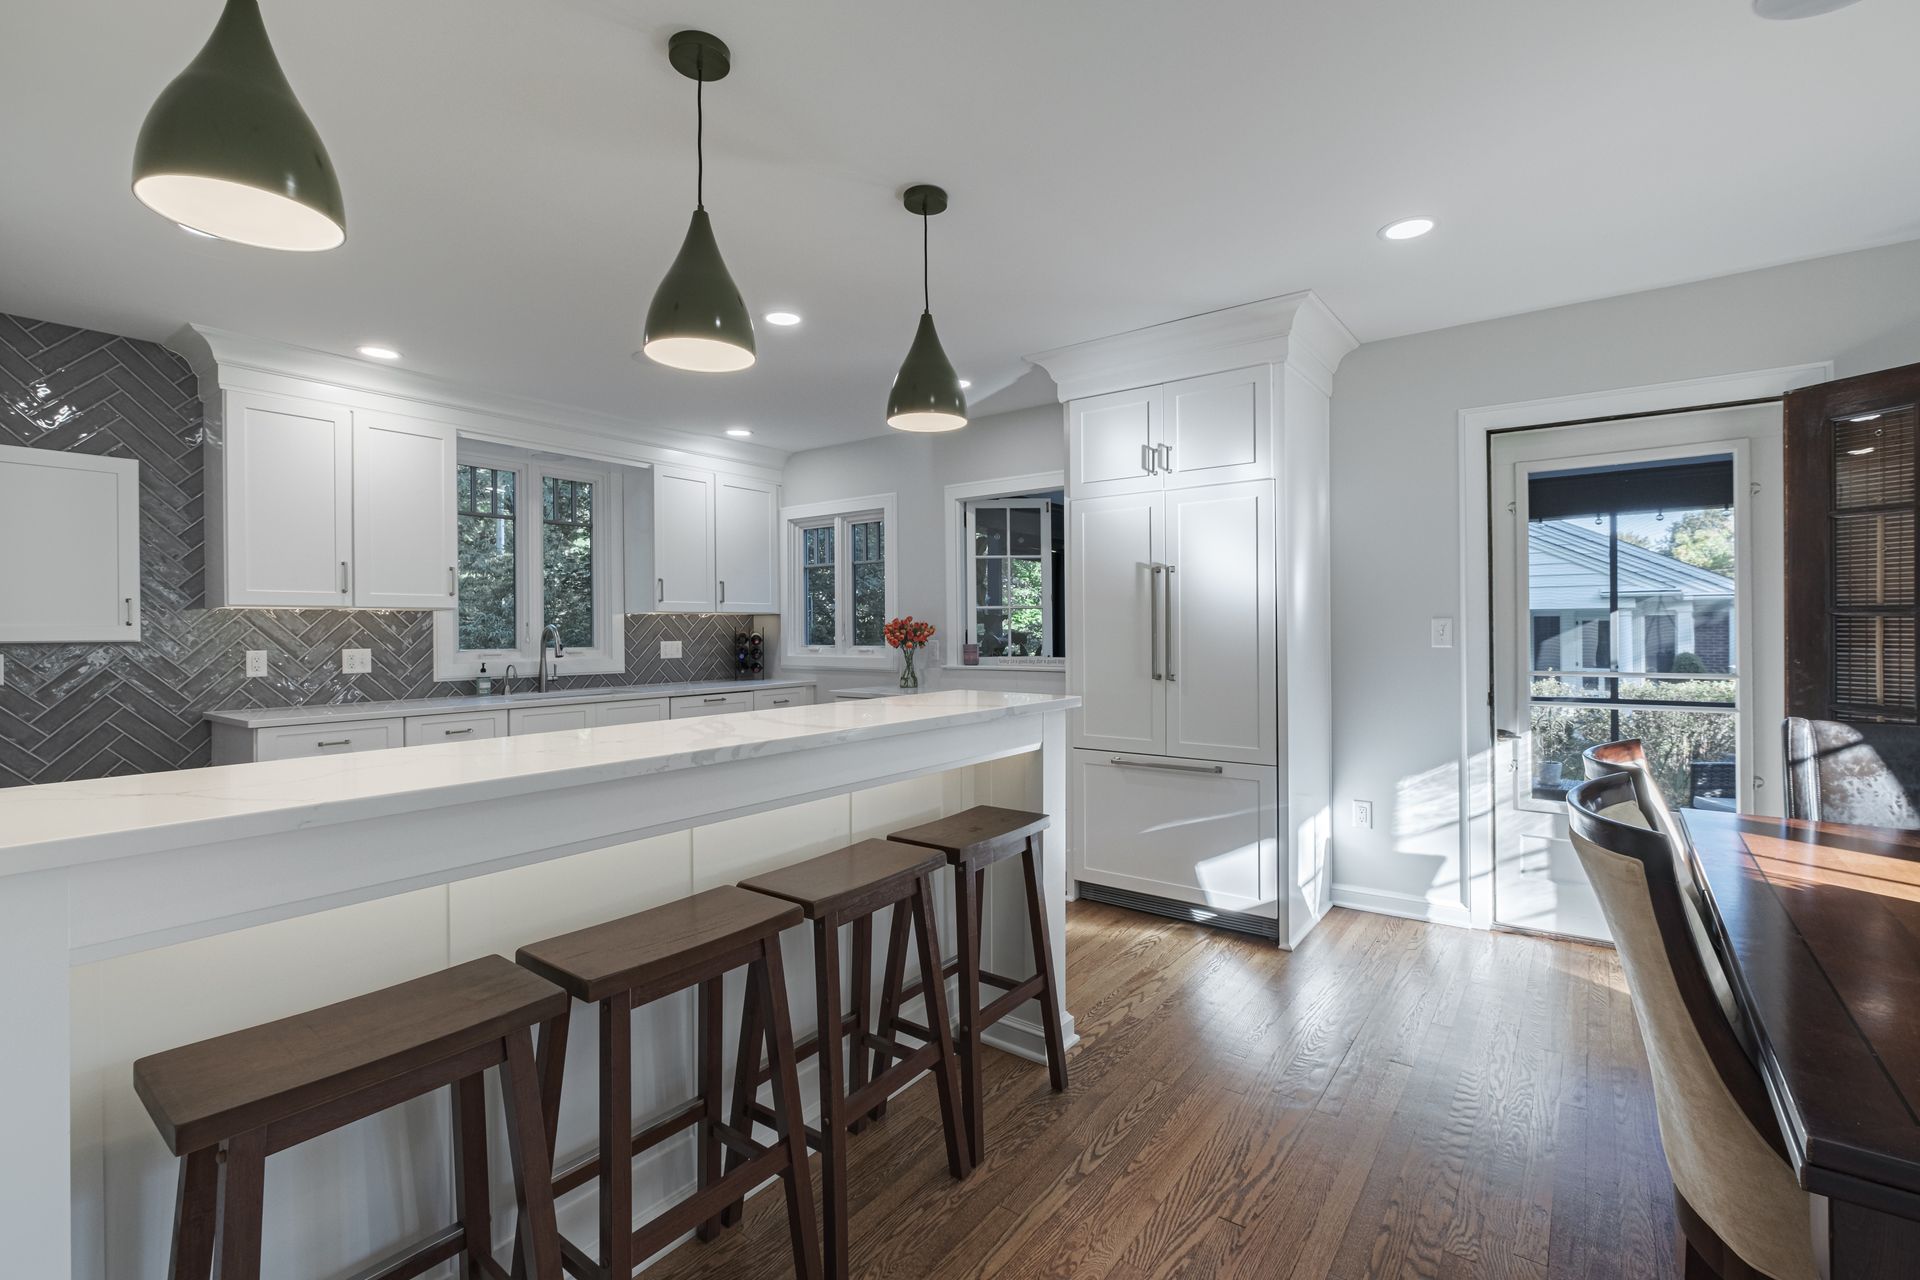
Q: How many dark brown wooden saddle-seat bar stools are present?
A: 4